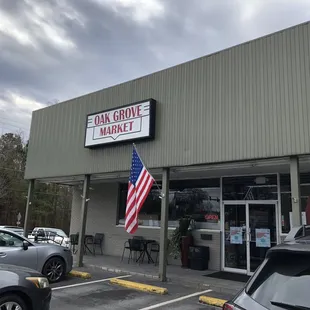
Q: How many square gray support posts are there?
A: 4